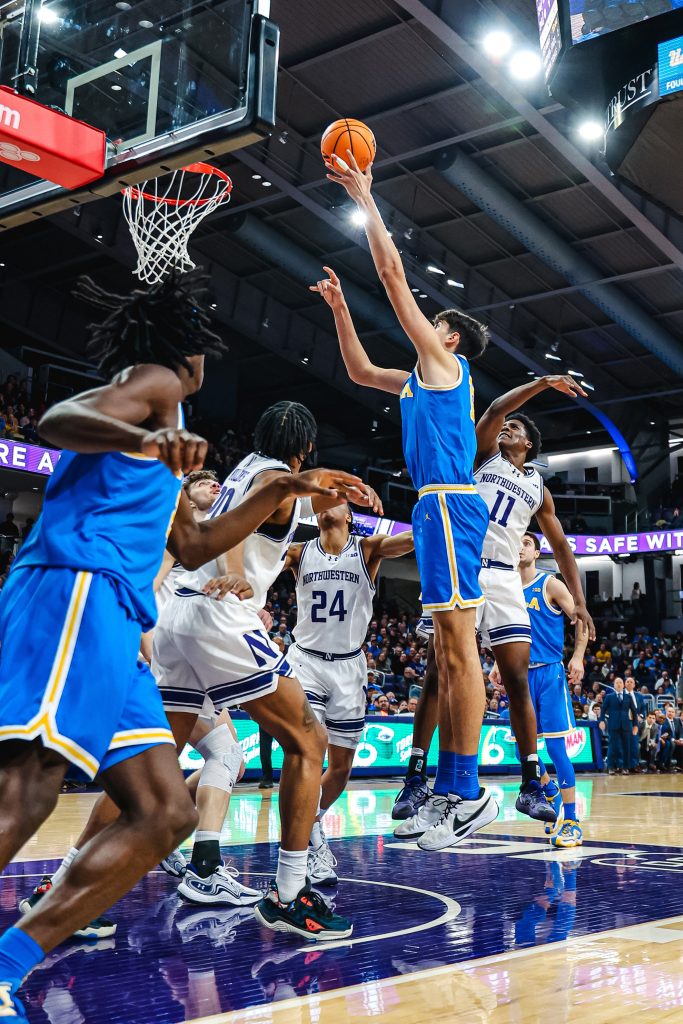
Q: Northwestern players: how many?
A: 4